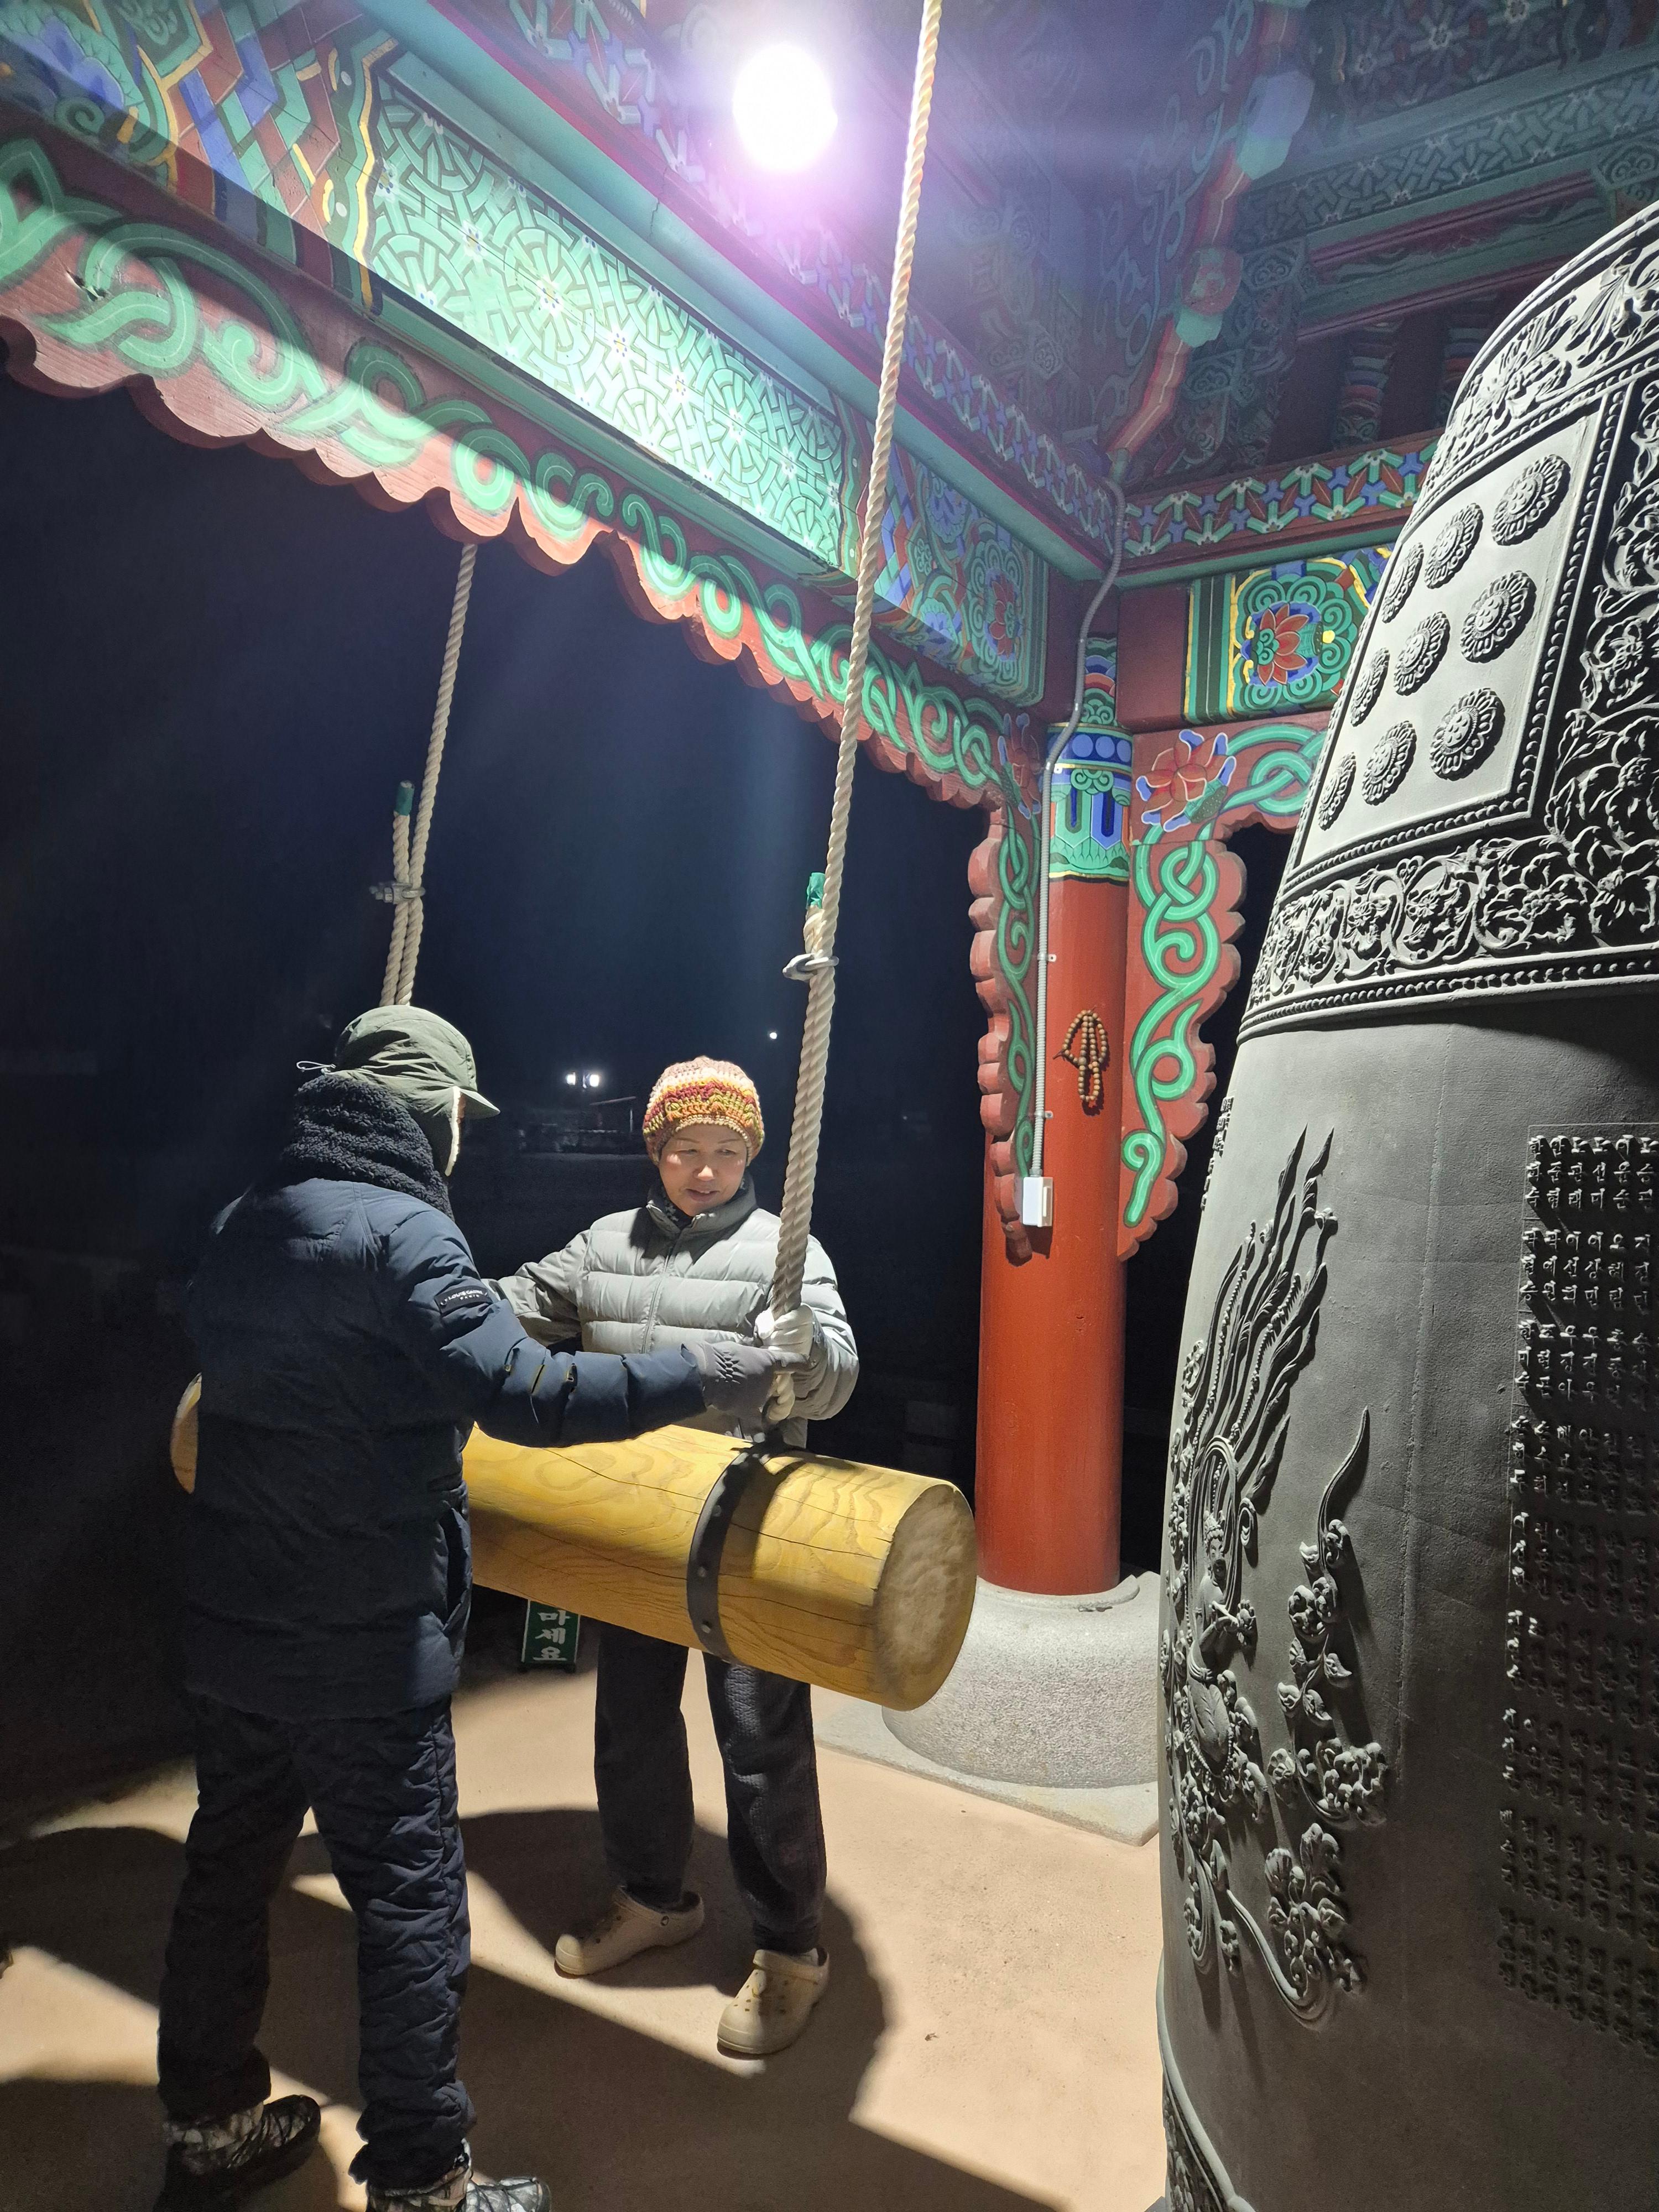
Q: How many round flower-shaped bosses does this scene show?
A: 9